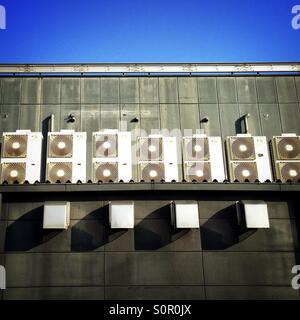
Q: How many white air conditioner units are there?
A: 7